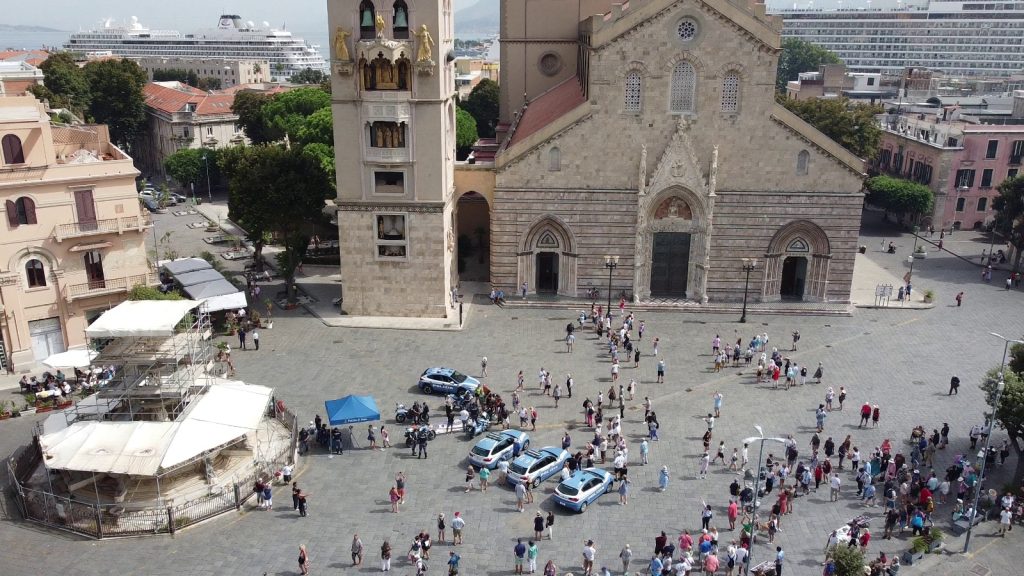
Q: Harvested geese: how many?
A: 0